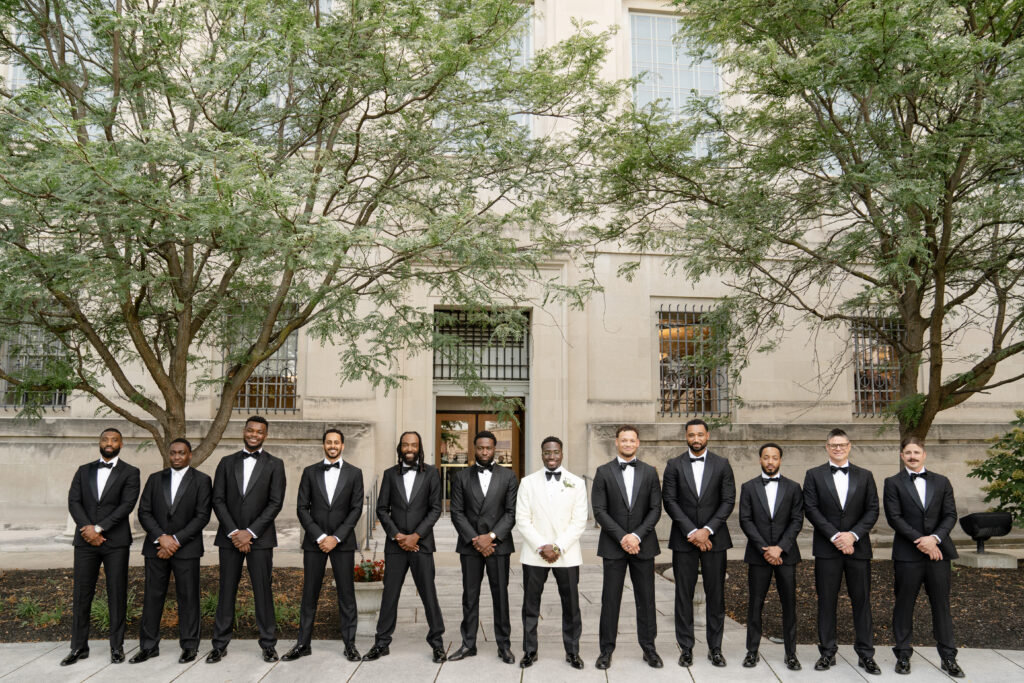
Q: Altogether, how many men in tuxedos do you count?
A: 12